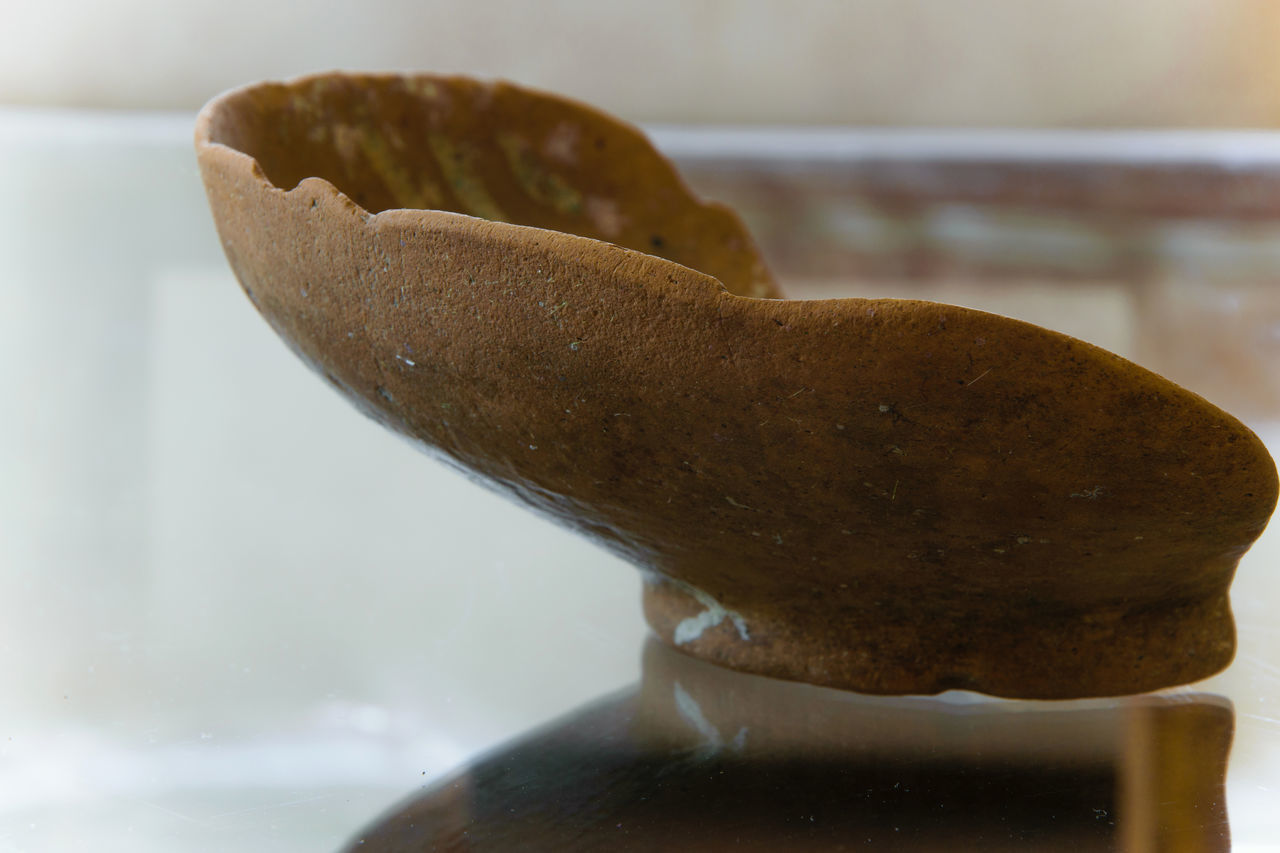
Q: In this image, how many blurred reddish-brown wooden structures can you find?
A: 1